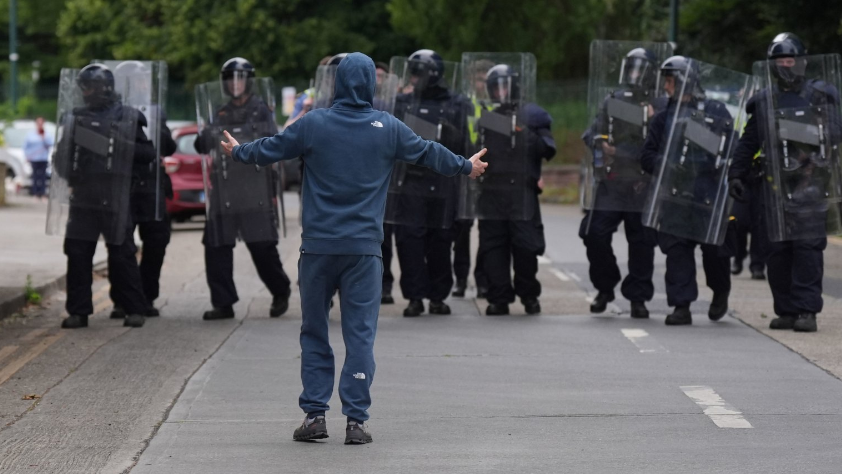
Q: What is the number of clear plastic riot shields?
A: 9